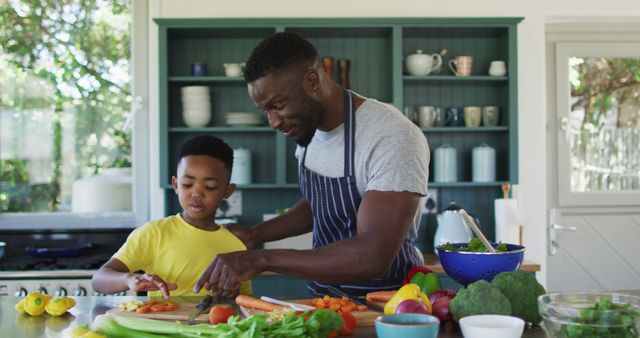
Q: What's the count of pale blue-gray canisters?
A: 3